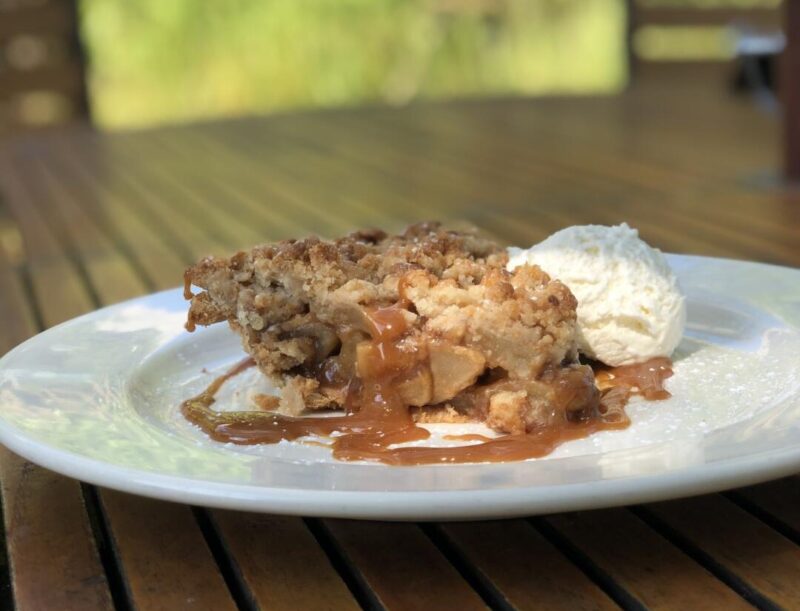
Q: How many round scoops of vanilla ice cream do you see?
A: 1